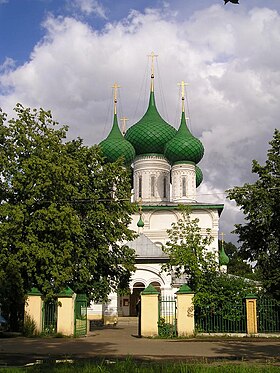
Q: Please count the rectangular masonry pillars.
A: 5